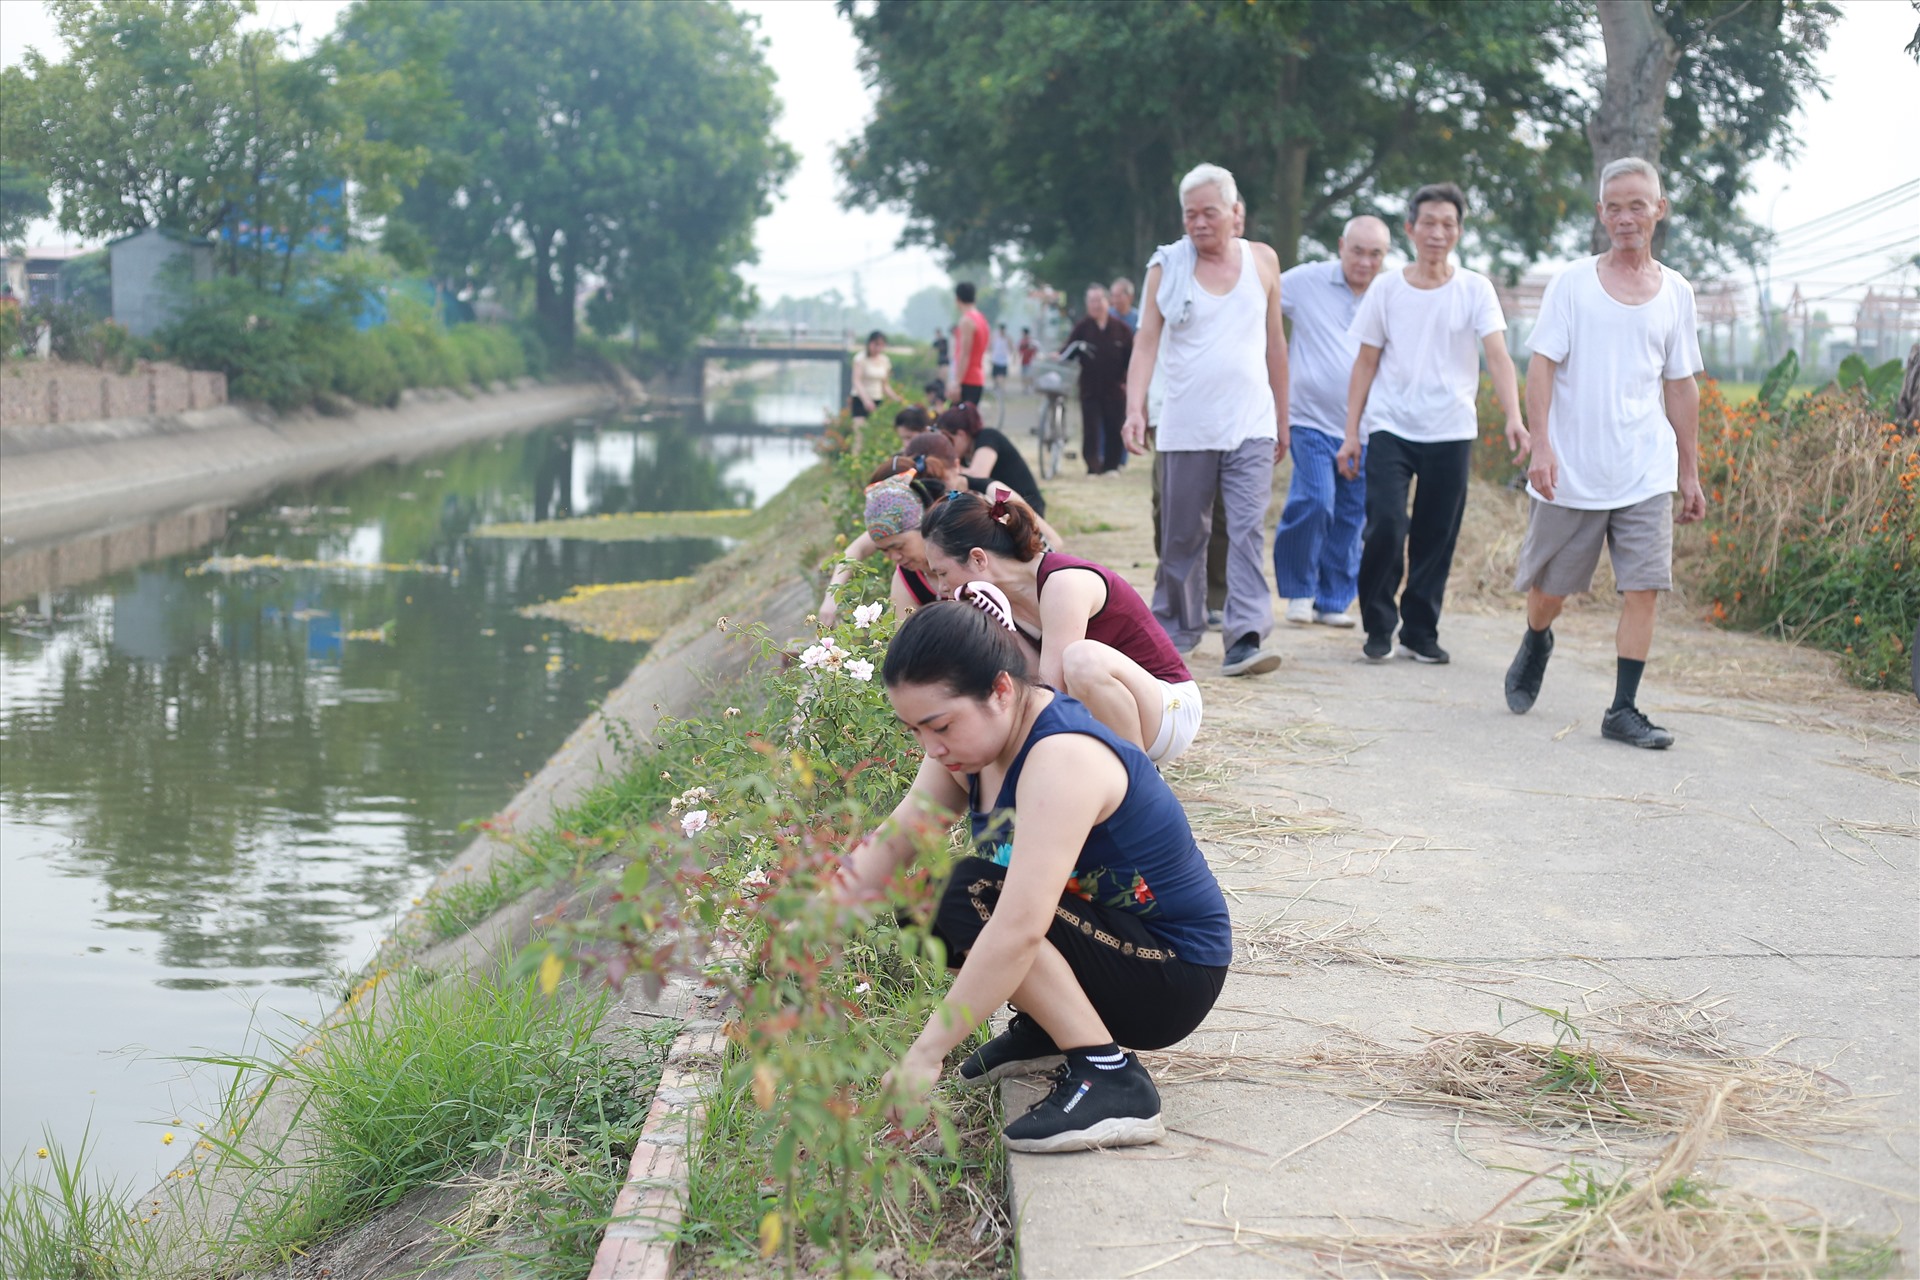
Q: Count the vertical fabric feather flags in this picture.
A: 0